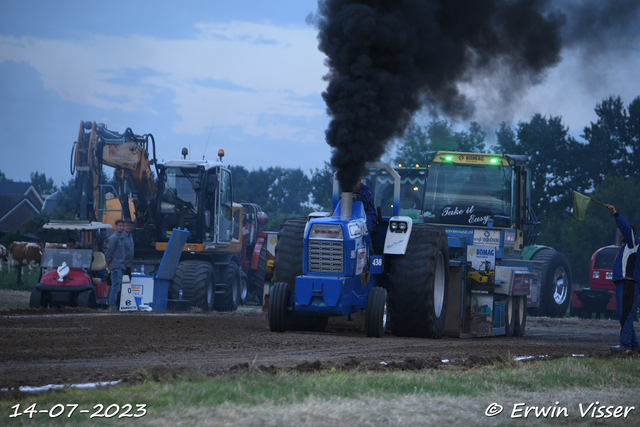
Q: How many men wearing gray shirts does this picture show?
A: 2